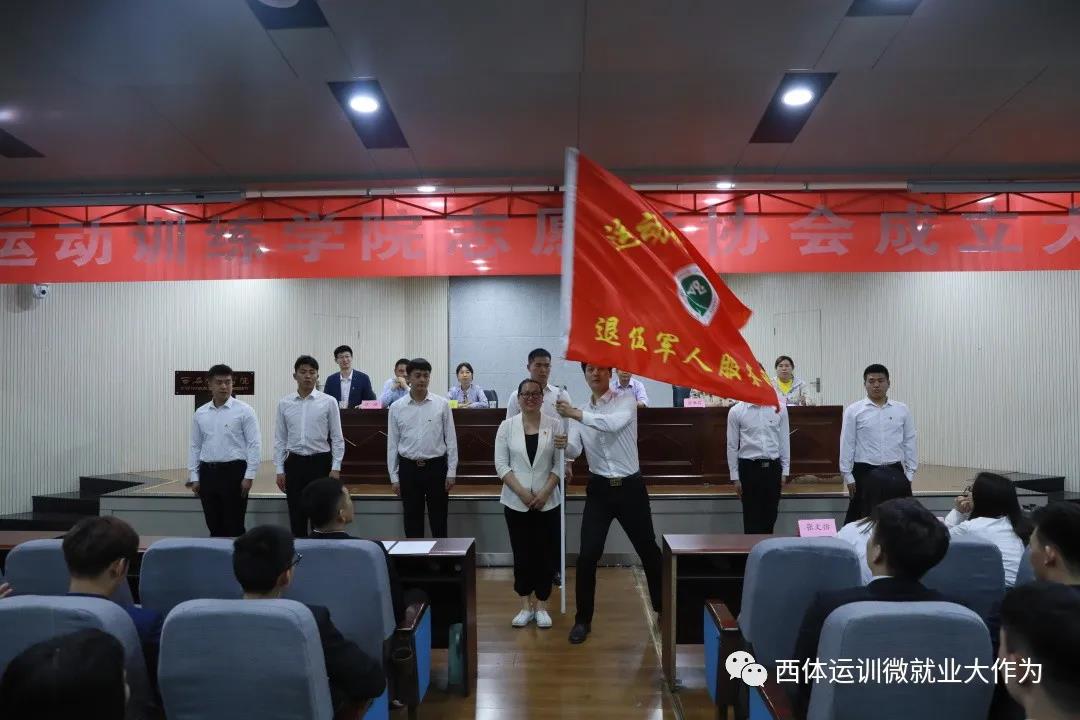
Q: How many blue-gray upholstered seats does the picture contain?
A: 9